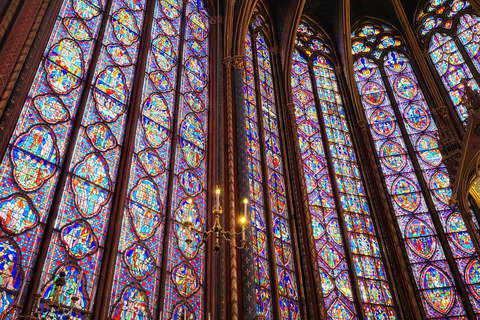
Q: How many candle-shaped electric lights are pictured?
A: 5